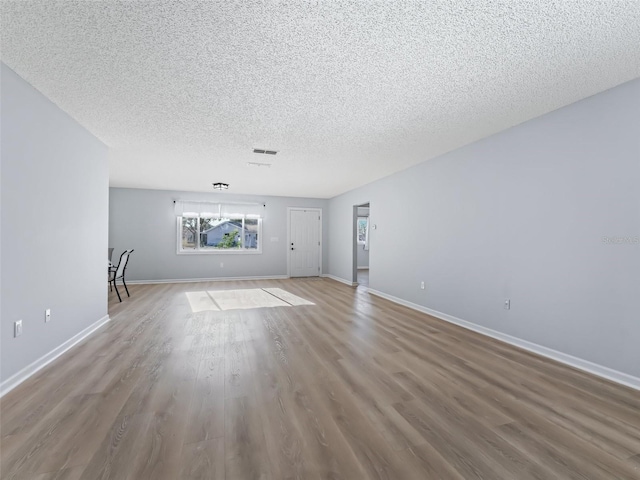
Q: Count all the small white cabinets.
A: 0